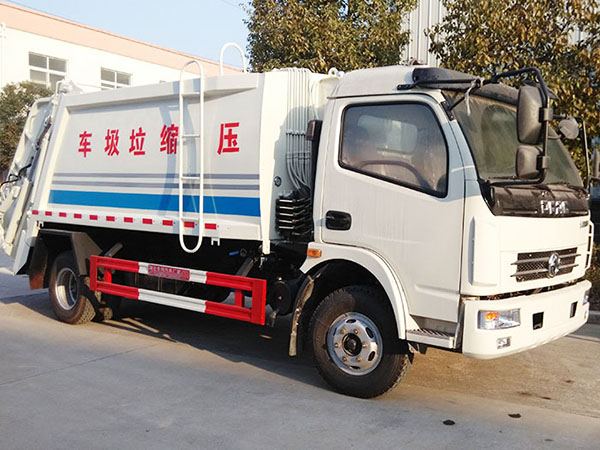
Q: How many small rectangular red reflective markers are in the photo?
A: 11